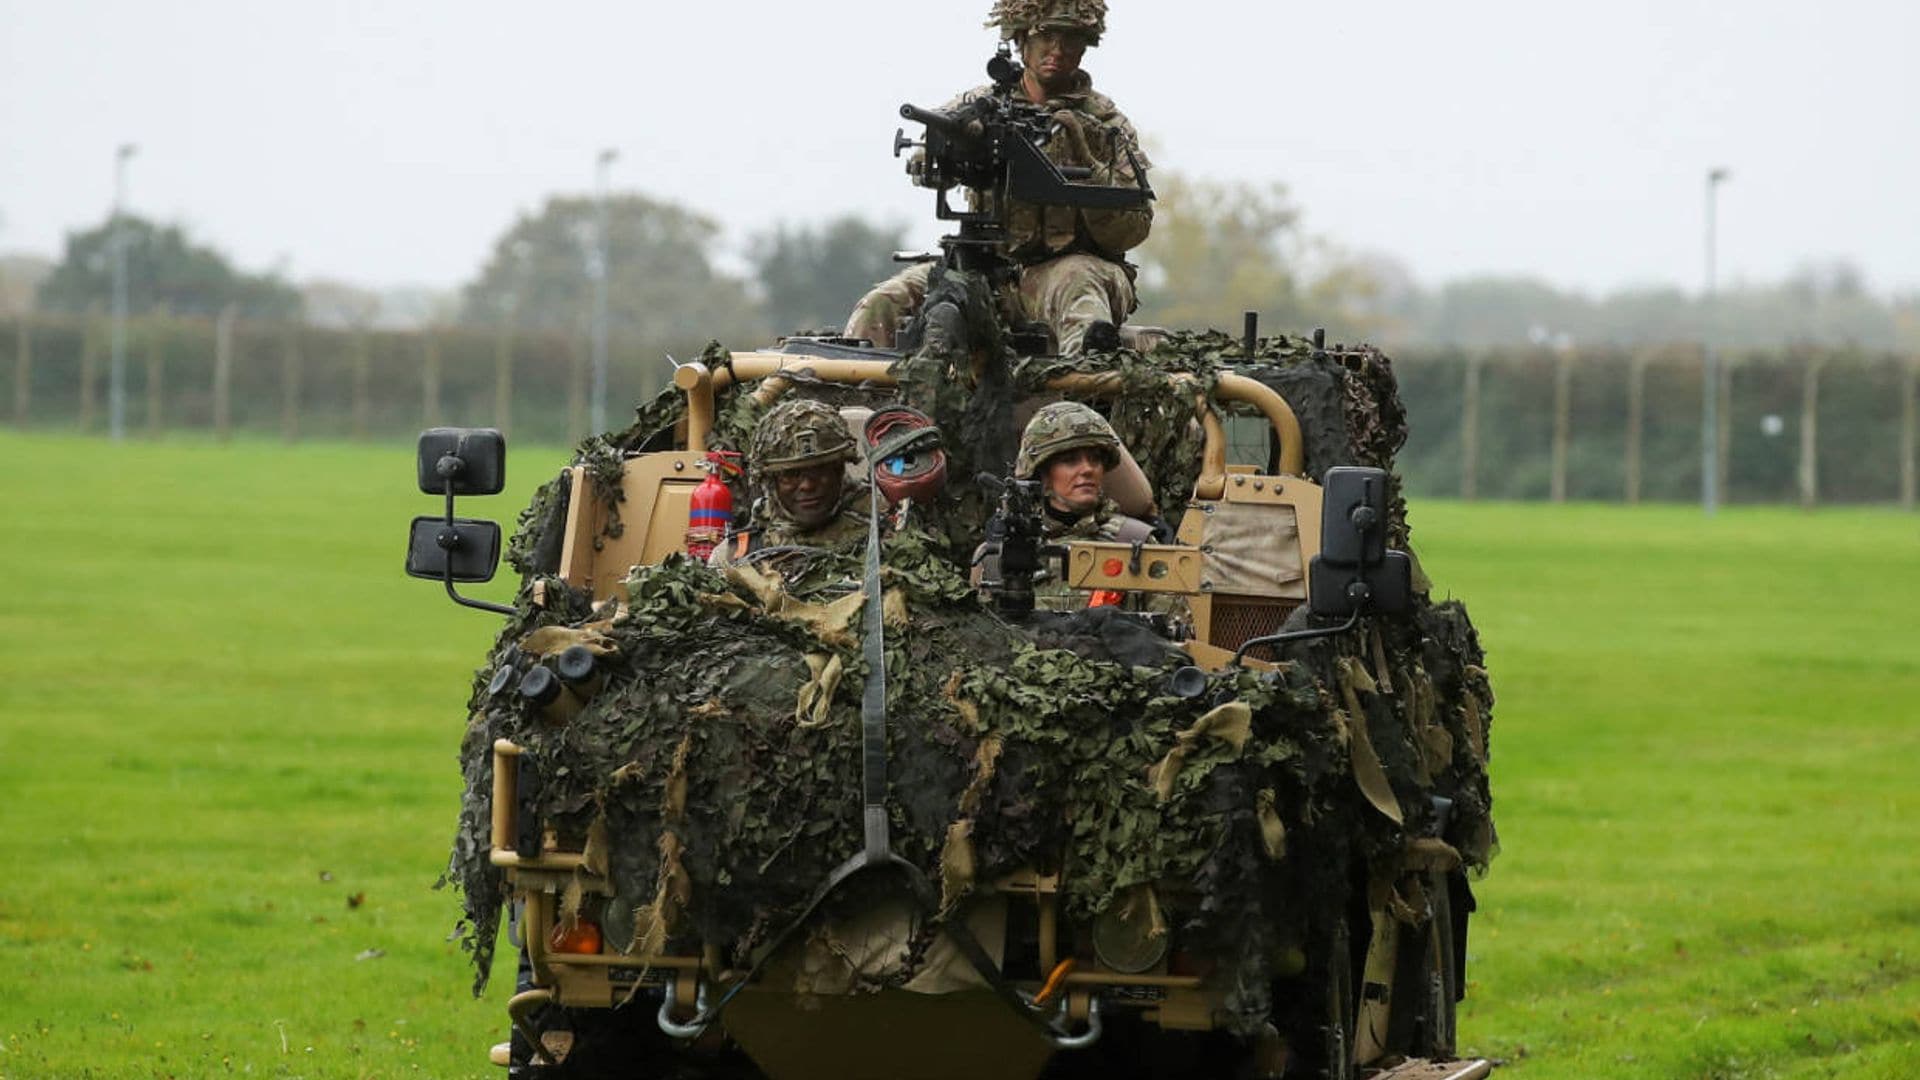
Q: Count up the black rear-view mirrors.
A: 4